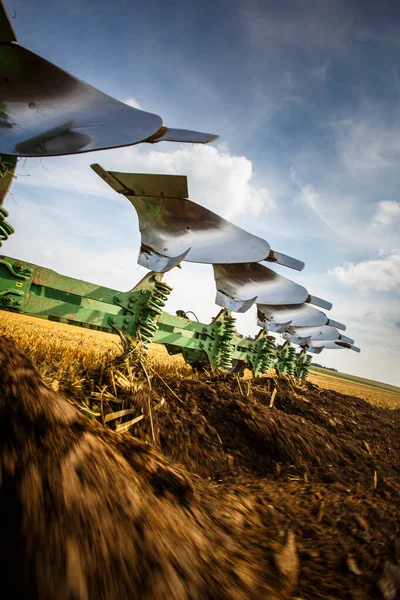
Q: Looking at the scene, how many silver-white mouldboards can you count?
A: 6